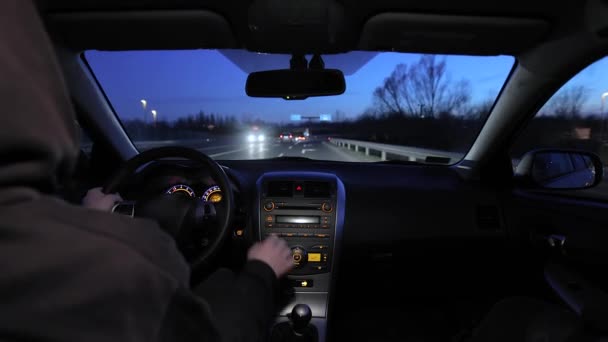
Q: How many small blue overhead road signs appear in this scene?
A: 2